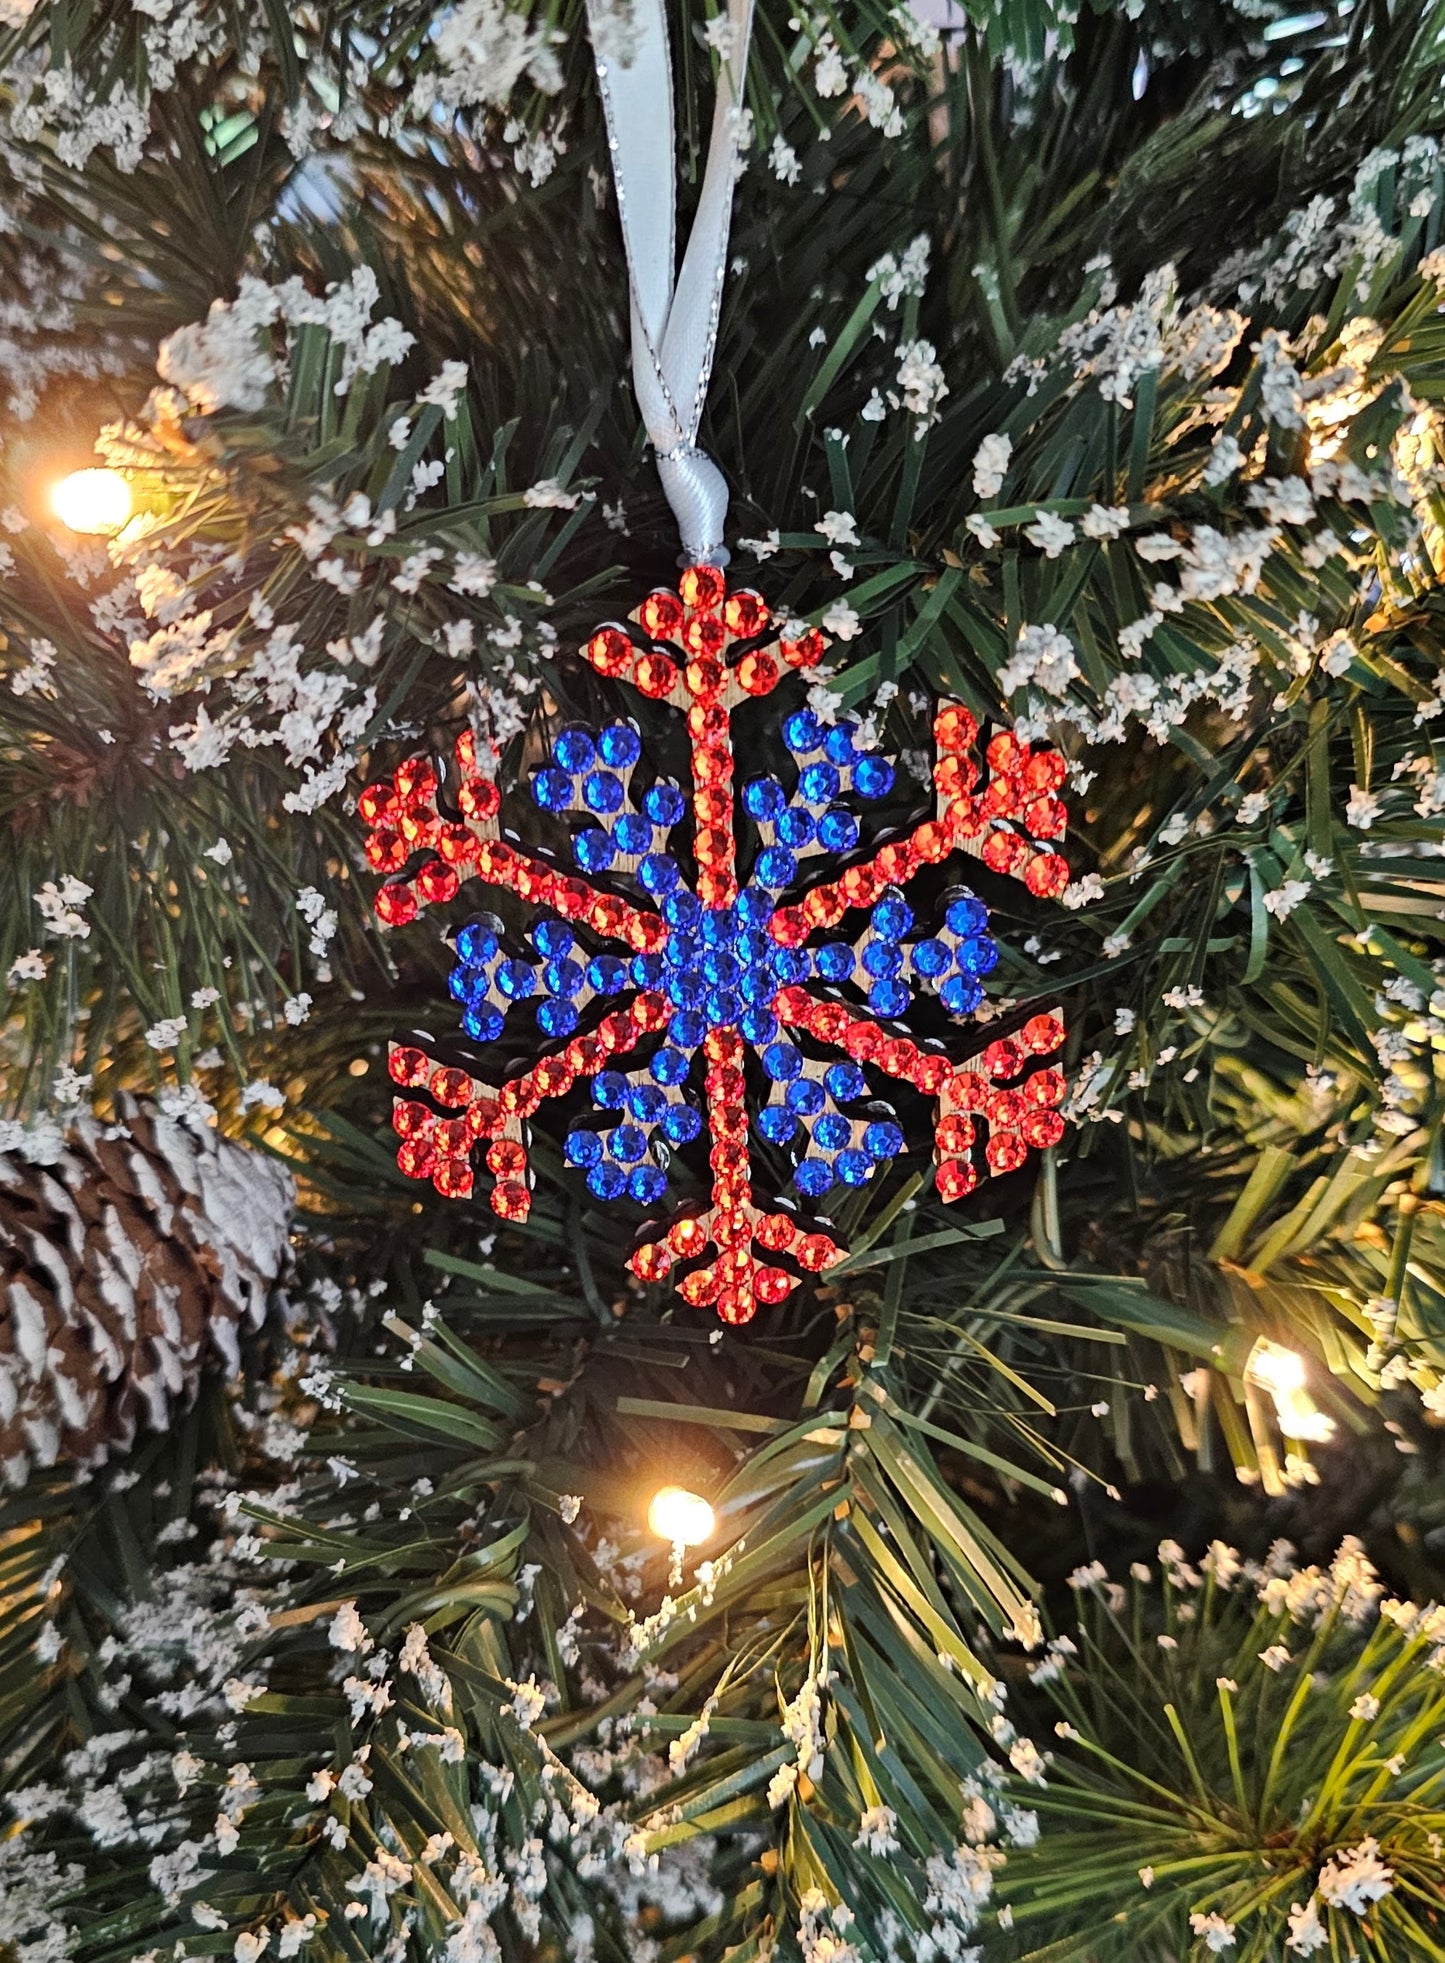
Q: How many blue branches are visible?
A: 6